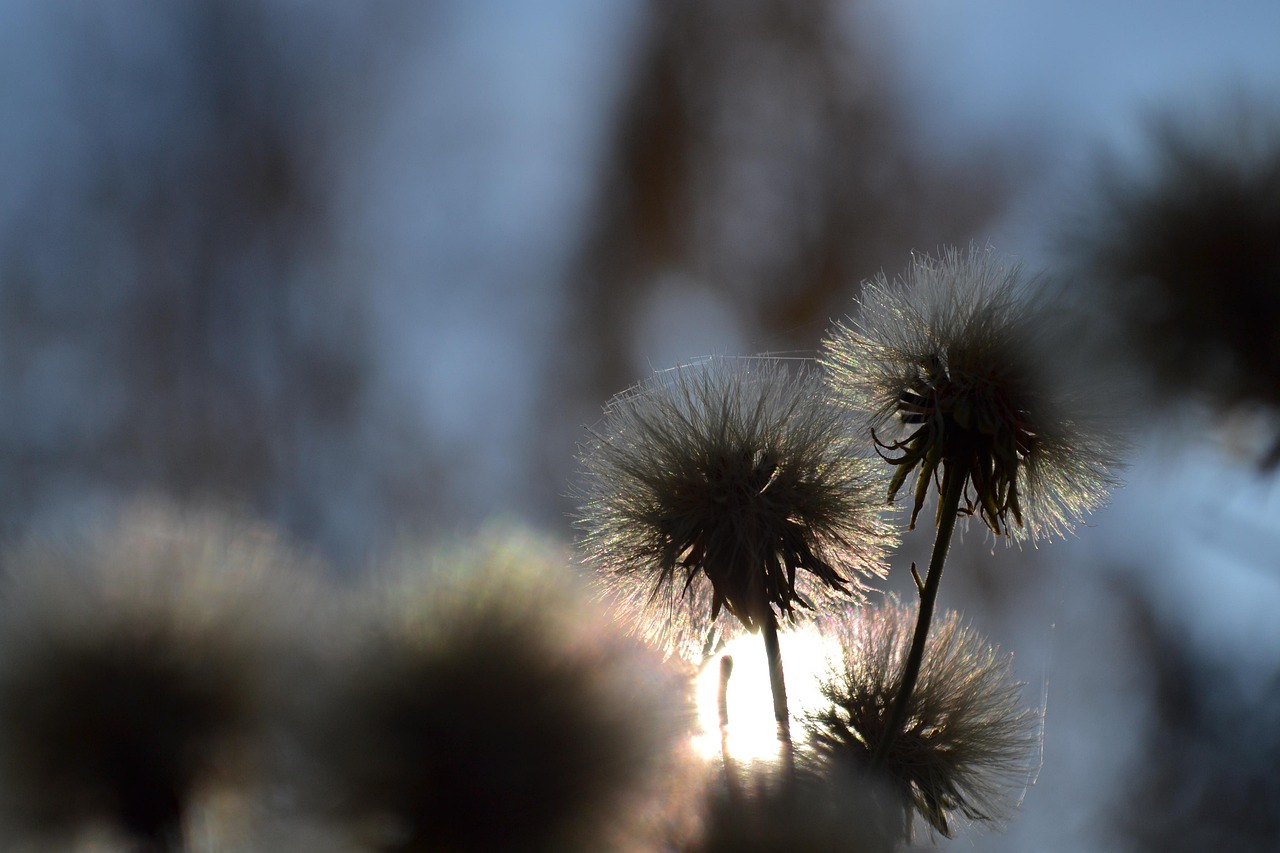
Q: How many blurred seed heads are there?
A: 3